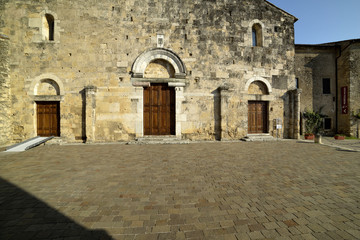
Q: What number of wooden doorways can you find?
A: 3